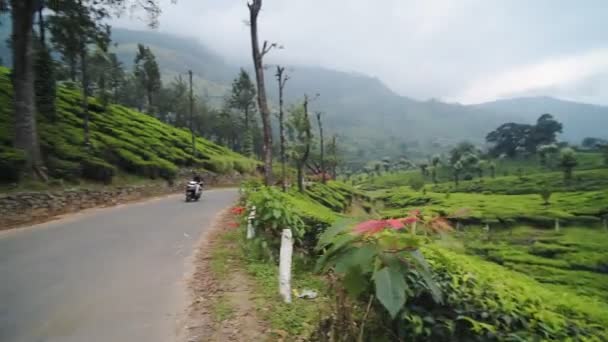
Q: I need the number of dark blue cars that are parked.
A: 0